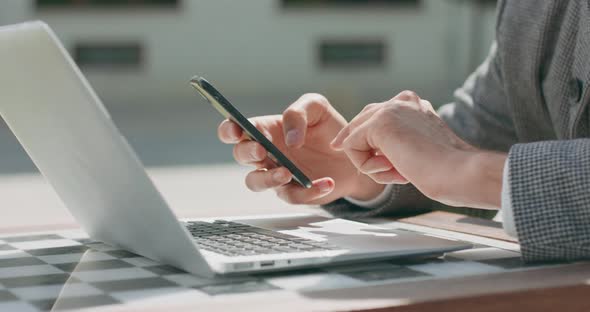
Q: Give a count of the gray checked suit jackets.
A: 1